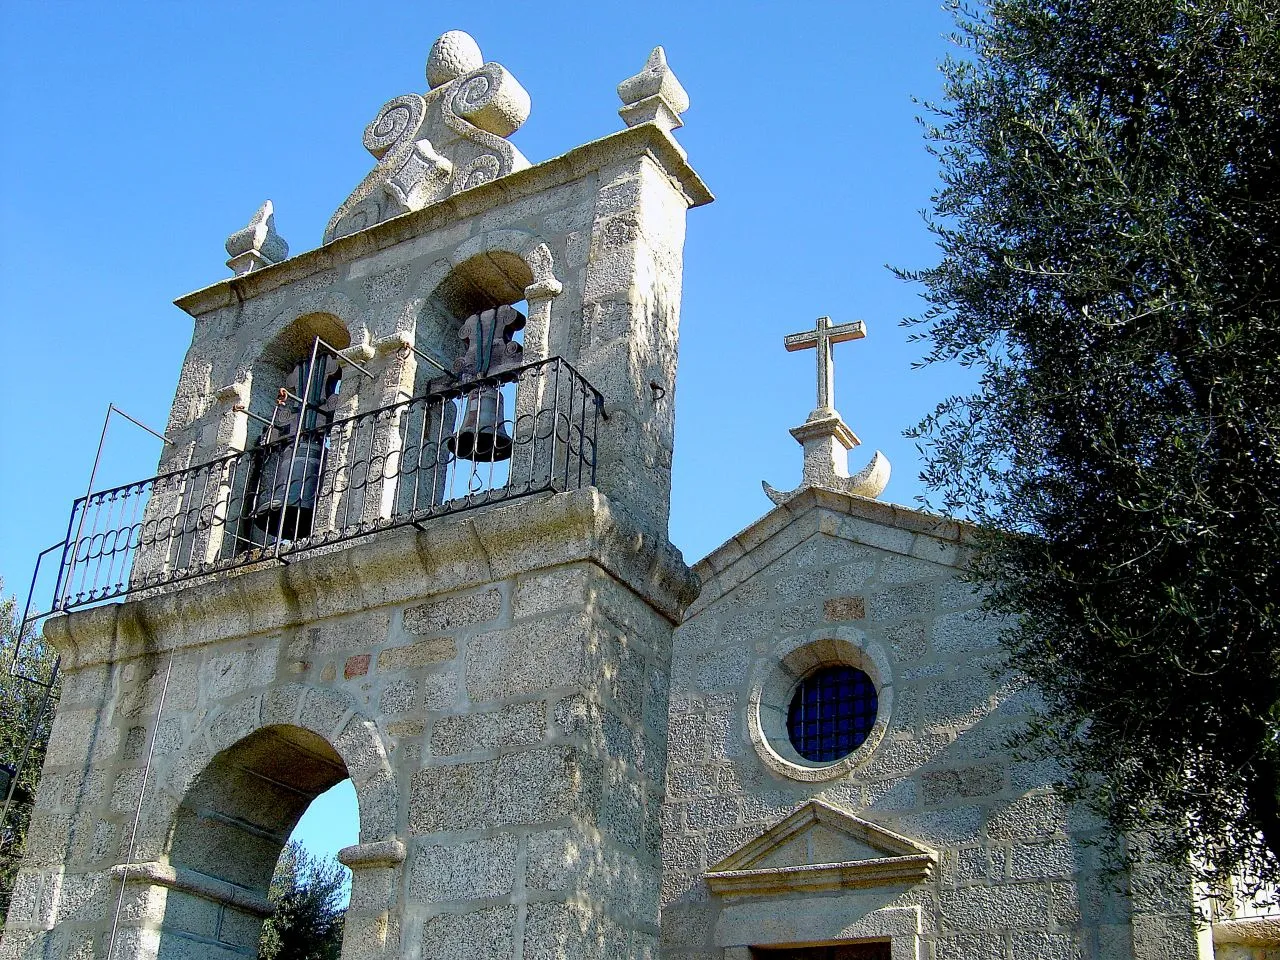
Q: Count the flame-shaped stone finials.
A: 2